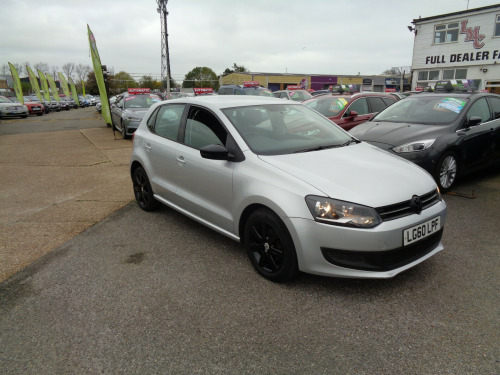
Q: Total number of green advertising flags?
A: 8